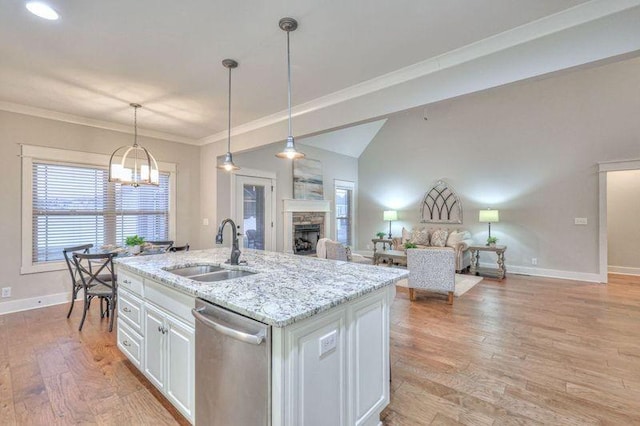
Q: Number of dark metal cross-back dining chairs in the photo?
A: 4